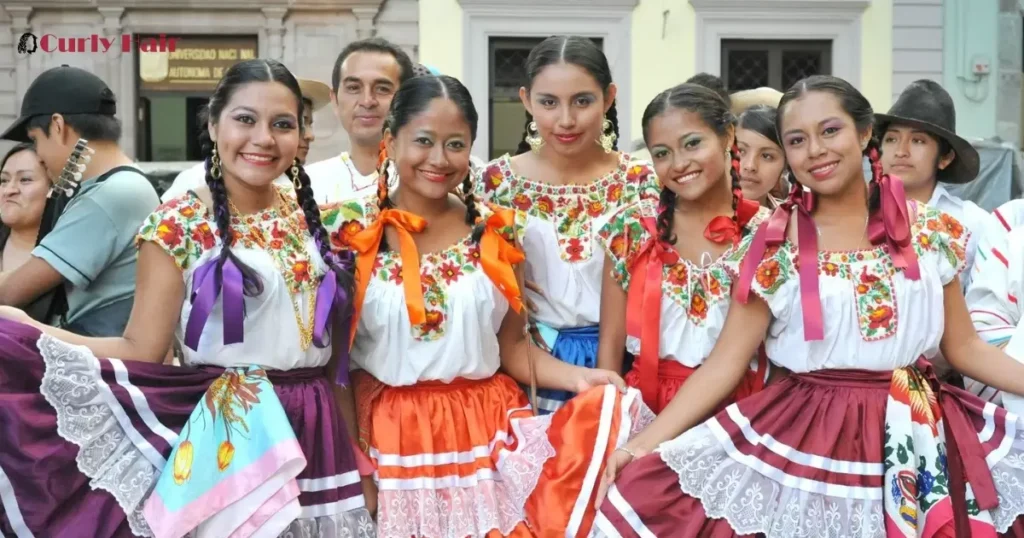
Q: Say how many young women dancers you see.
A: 5